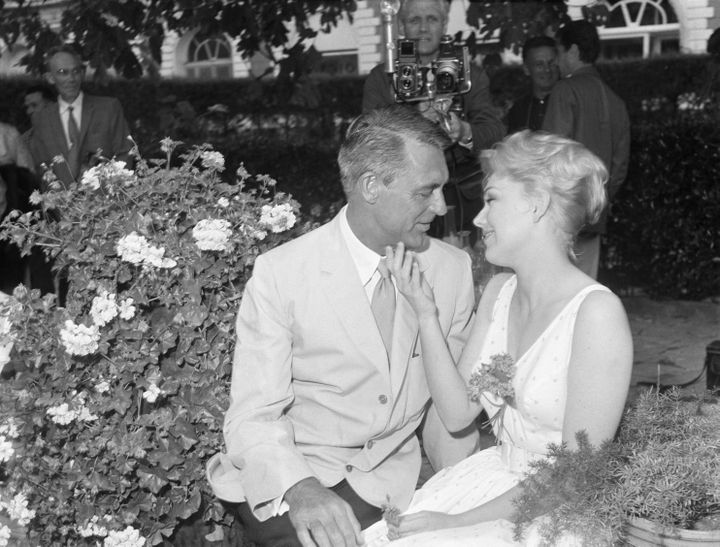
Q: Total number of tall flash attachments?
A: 1